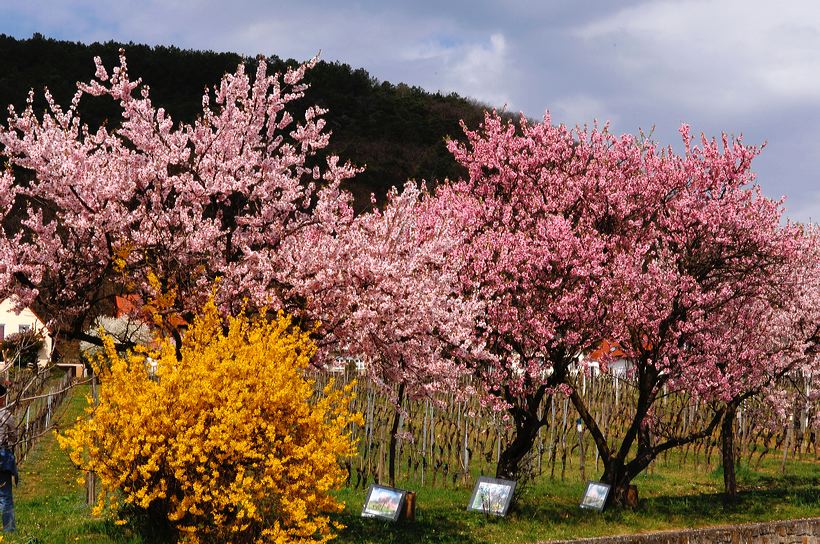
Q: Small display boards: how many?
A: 3